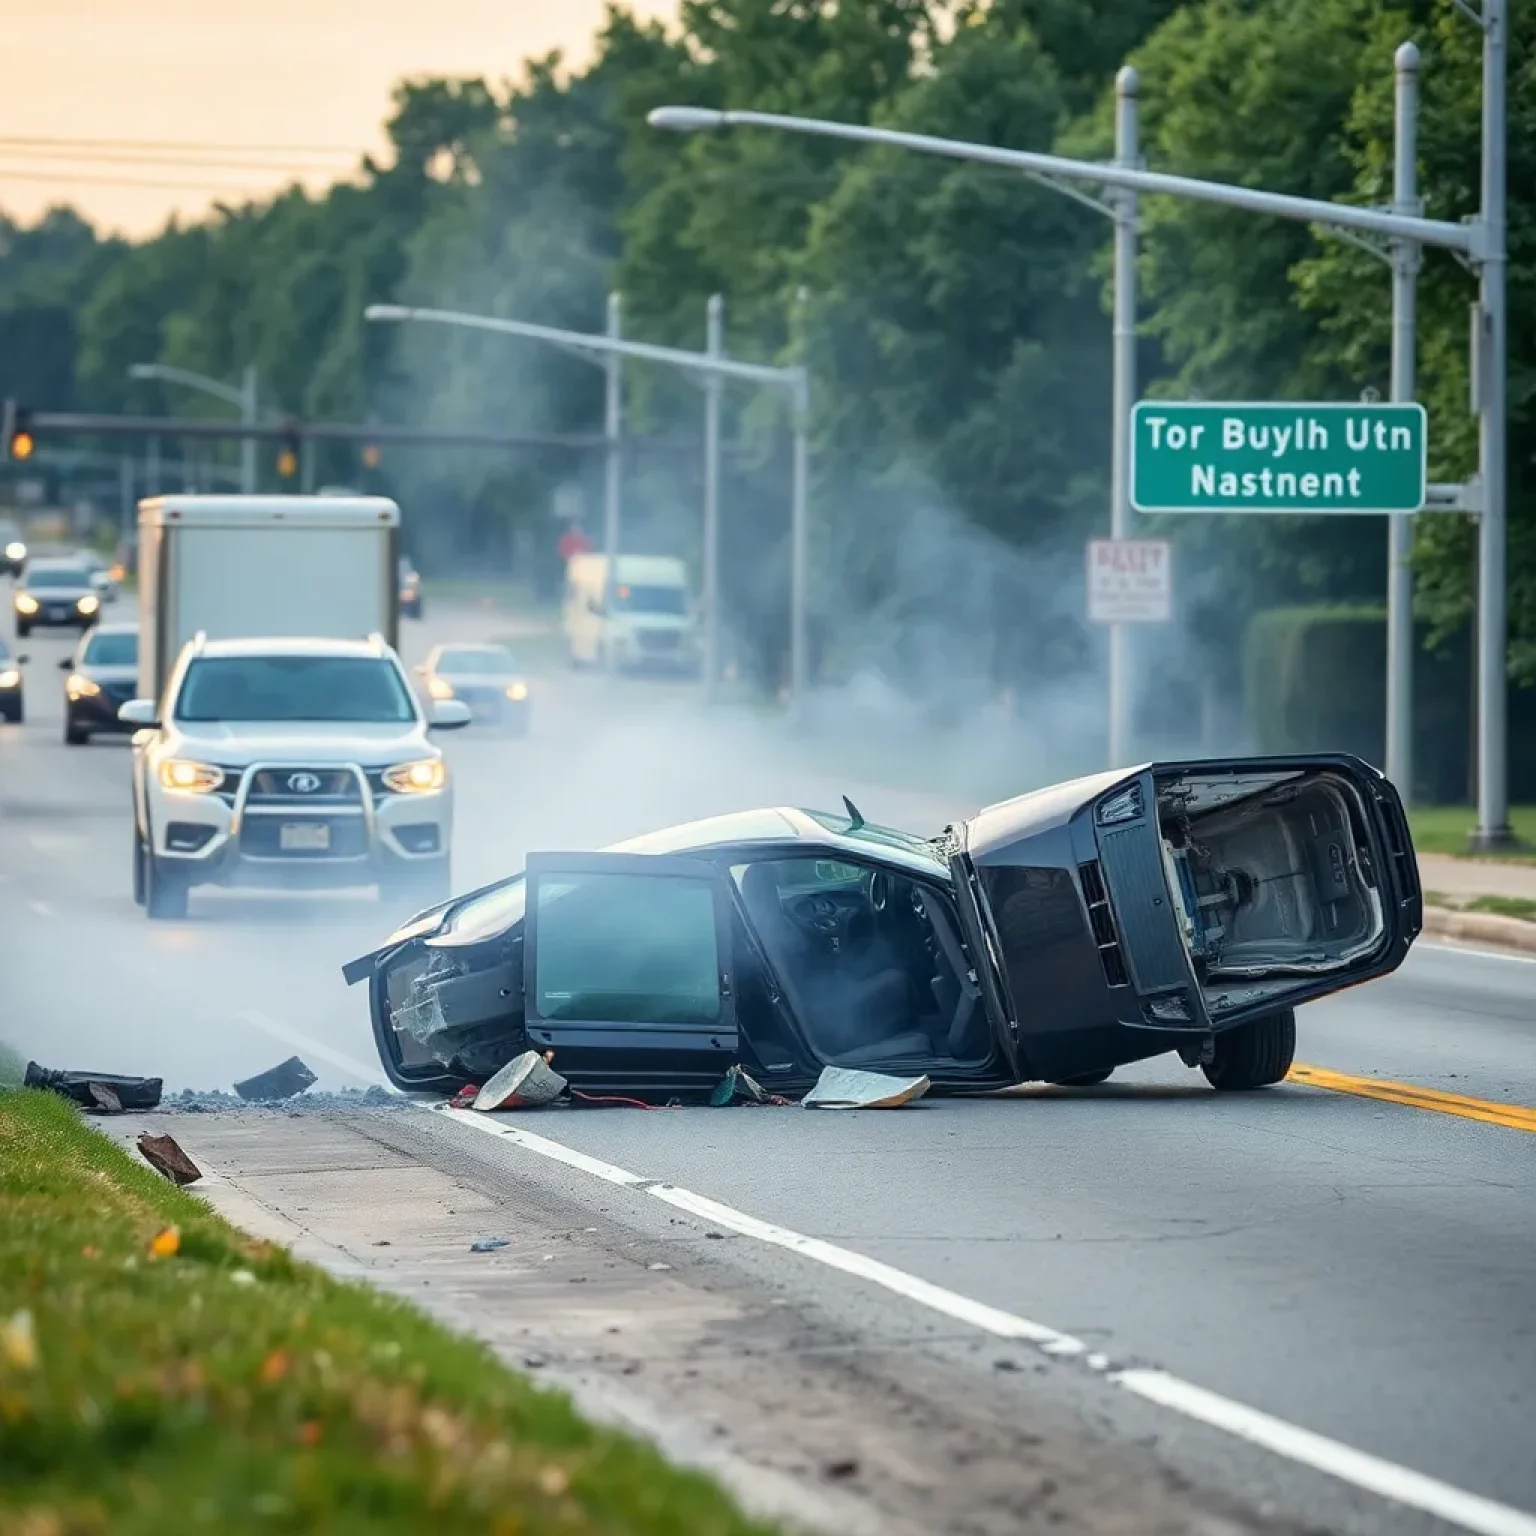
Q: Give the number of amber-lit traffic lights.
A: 3